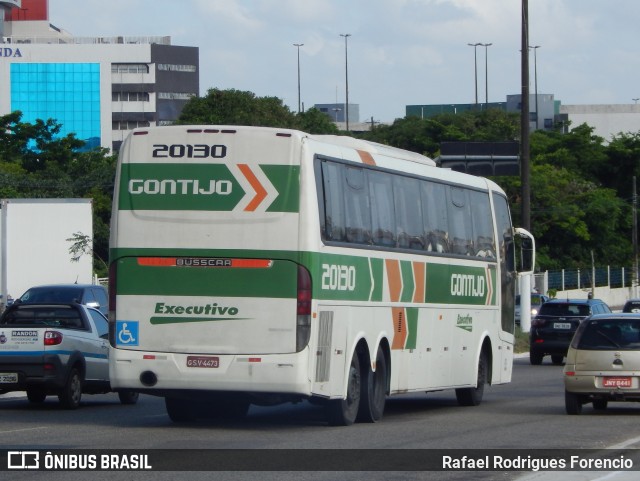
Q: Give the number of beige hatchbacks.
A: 1